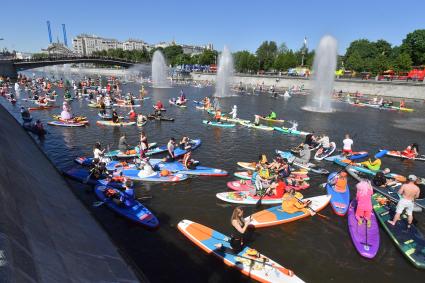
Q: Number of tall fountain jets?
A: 3